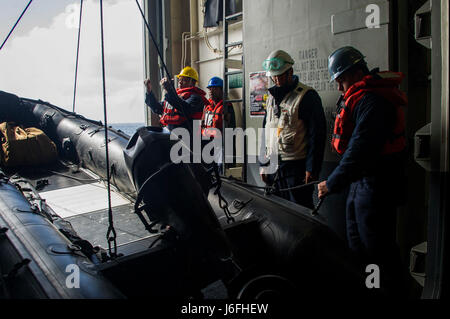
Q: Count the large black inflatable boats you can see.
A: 1